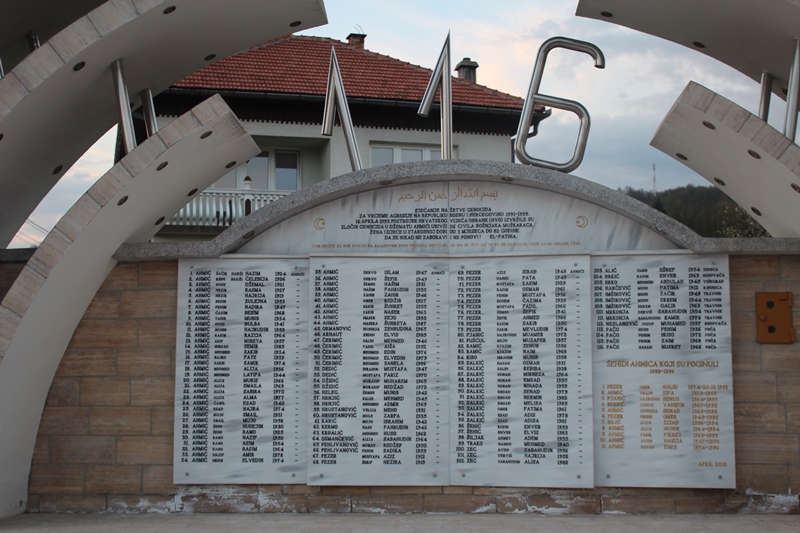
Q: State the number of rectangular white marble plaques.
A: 4